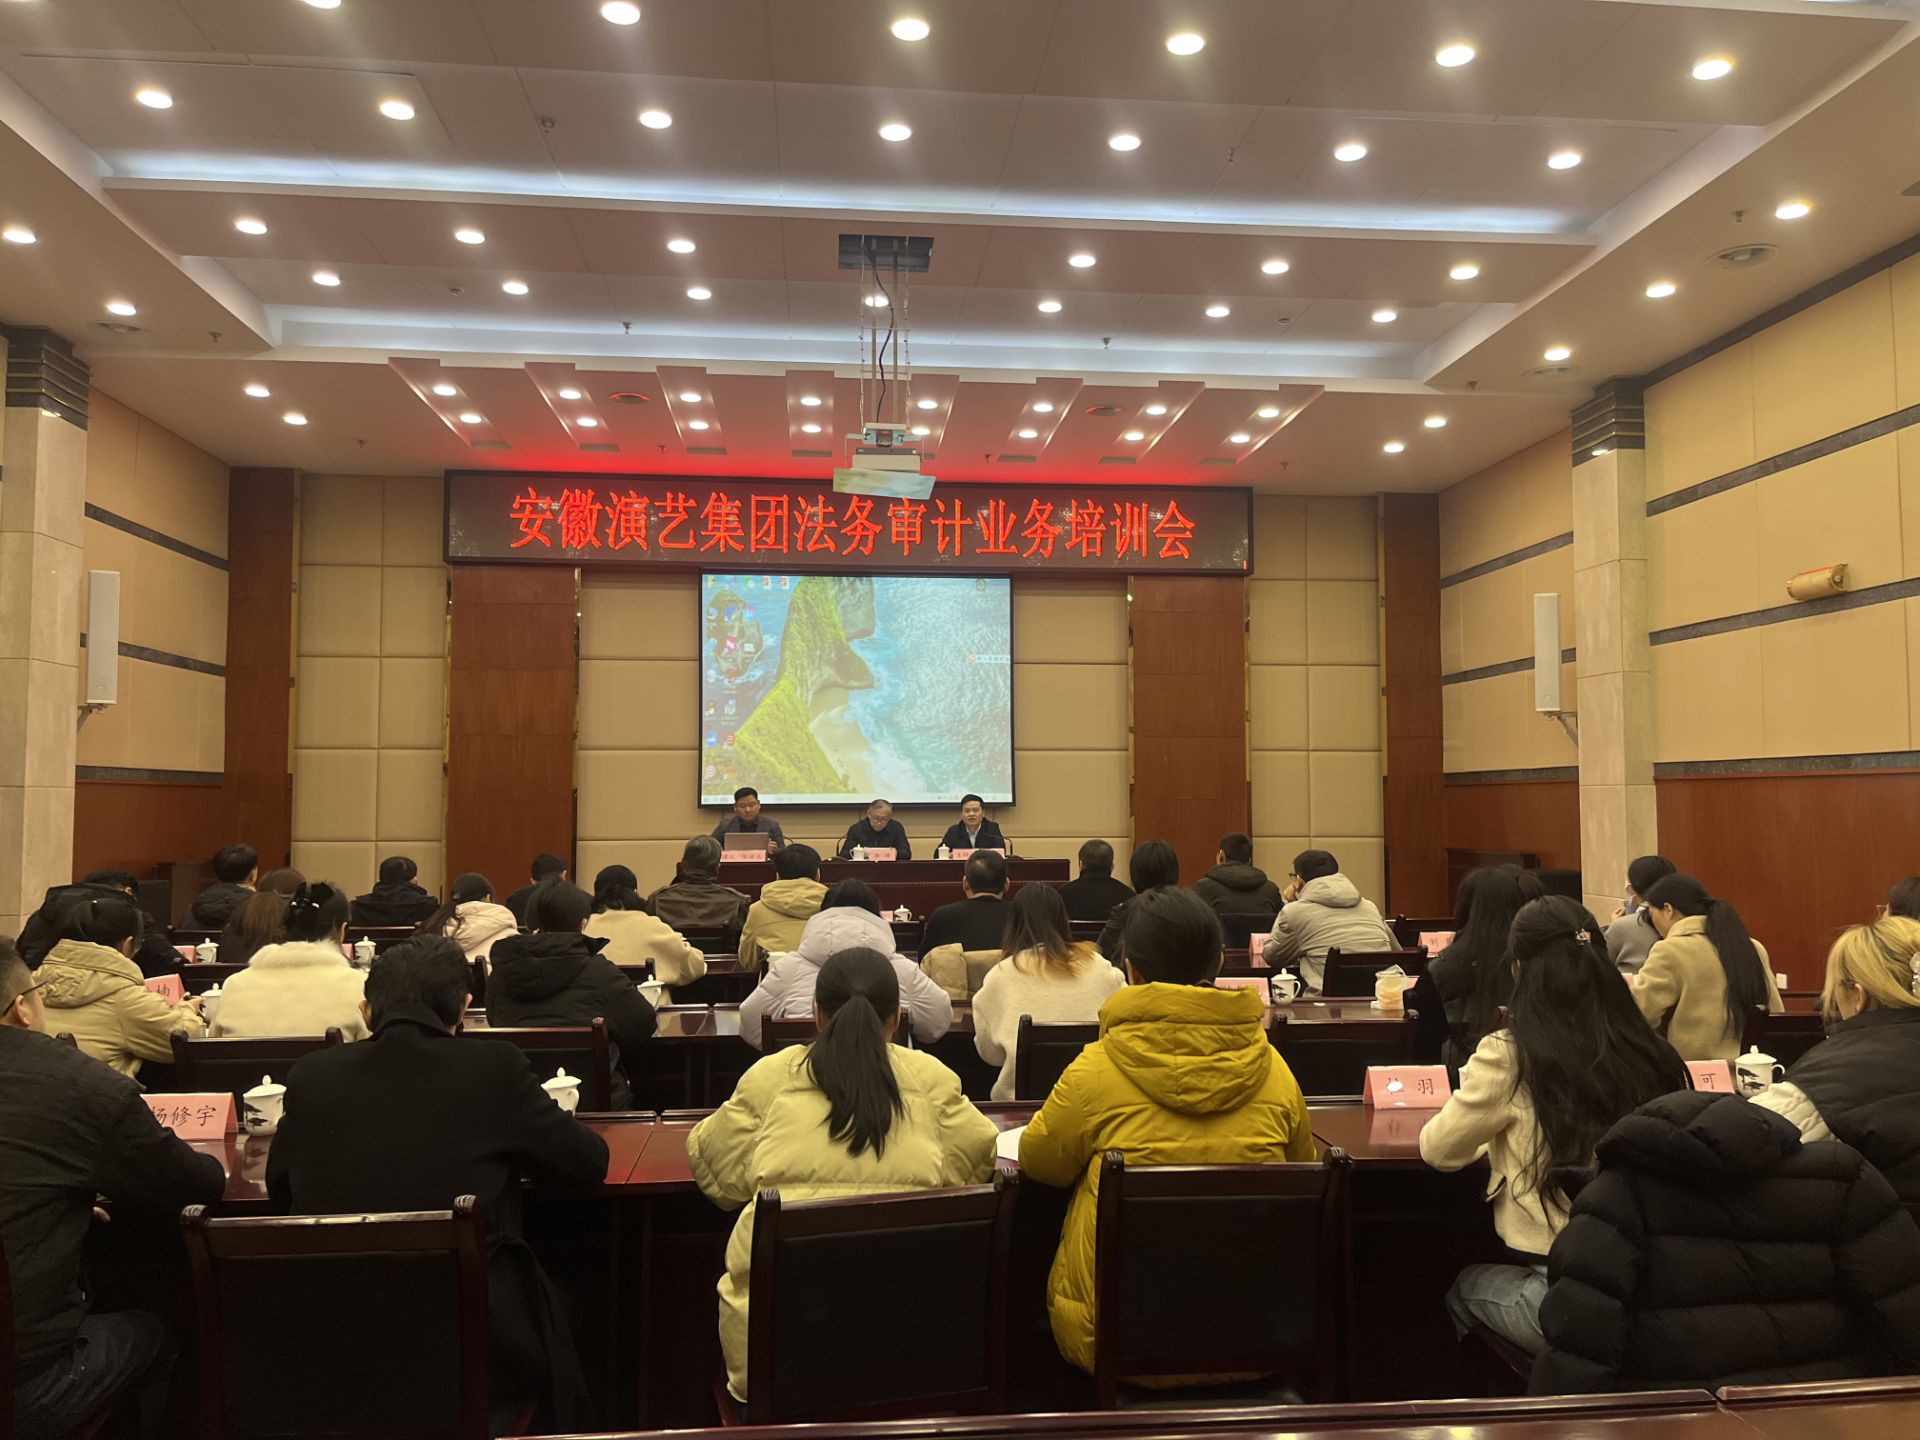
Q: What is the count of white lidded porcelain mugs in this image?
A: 11